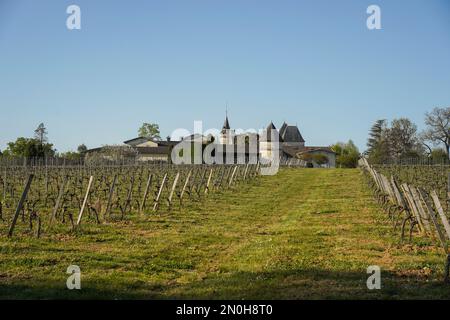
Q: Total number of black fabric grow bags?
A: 0